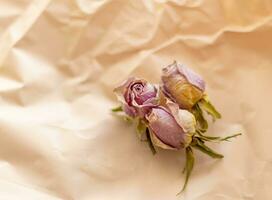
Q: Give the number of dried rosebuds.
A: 3